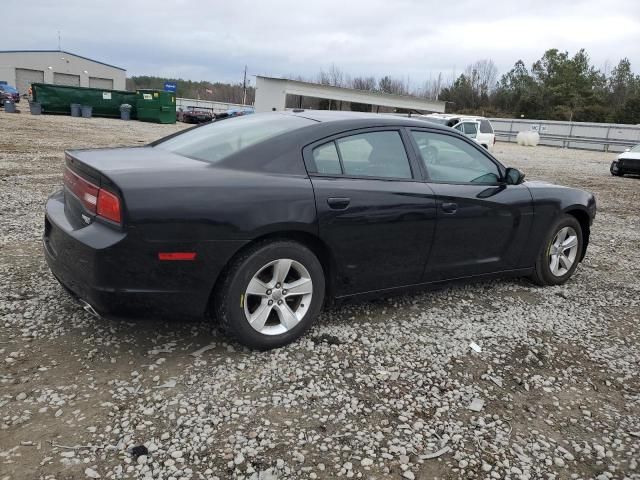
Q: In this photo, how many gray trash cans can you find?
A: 5